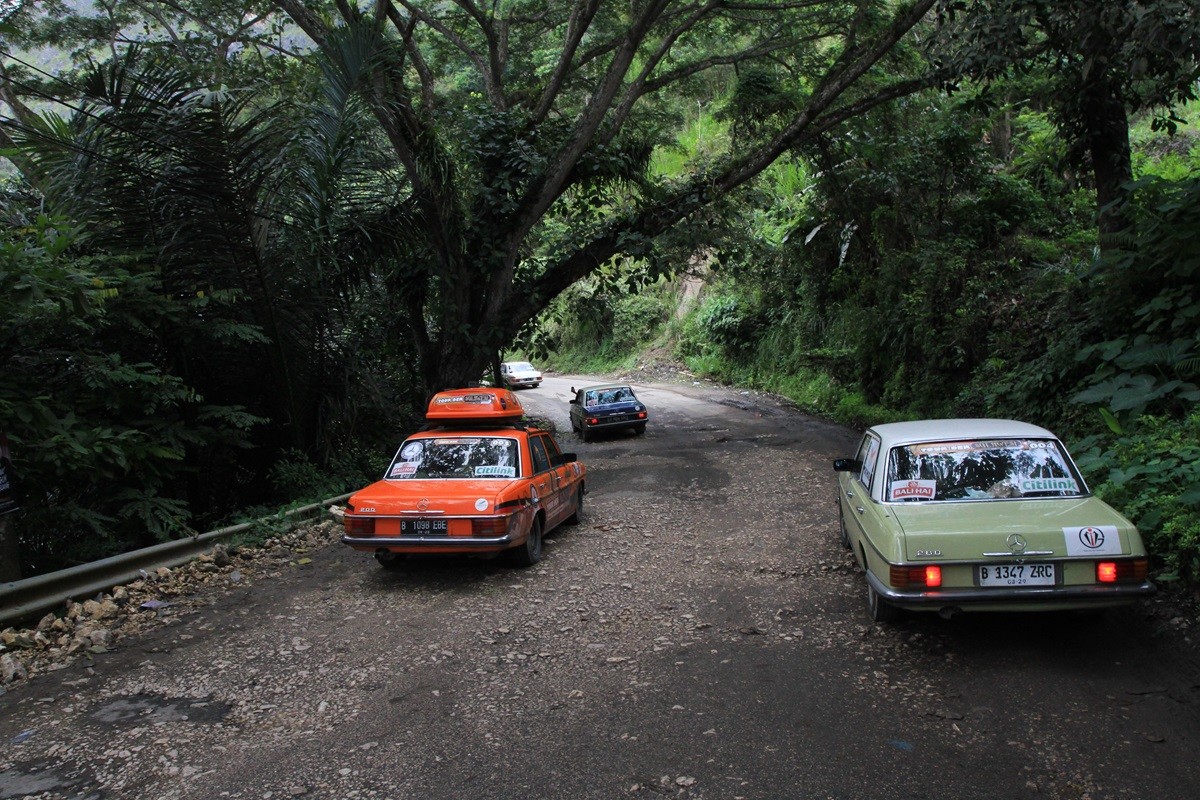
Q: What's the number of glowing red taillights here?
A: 4